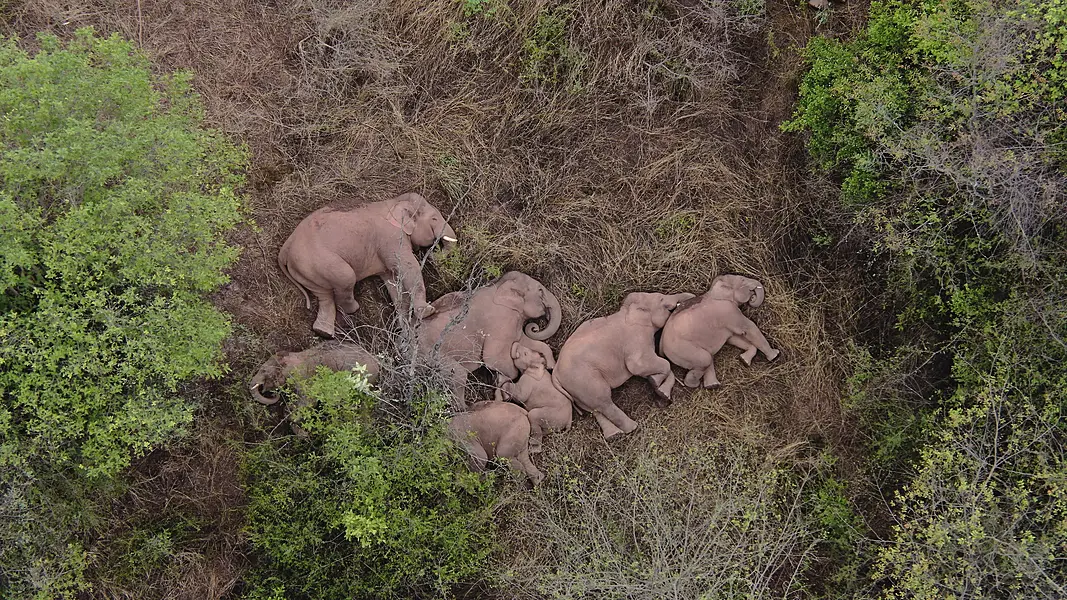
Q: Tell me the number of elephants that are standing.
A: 0